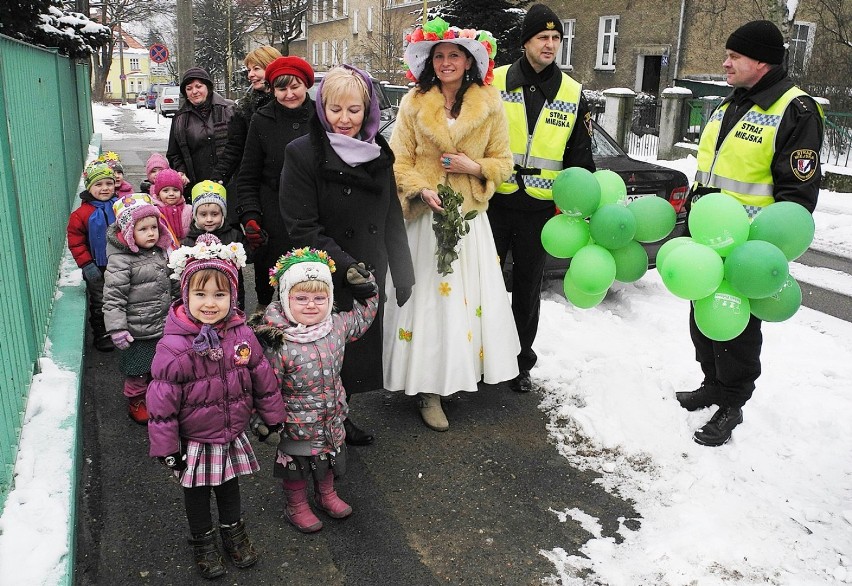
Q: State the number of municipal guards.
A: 2